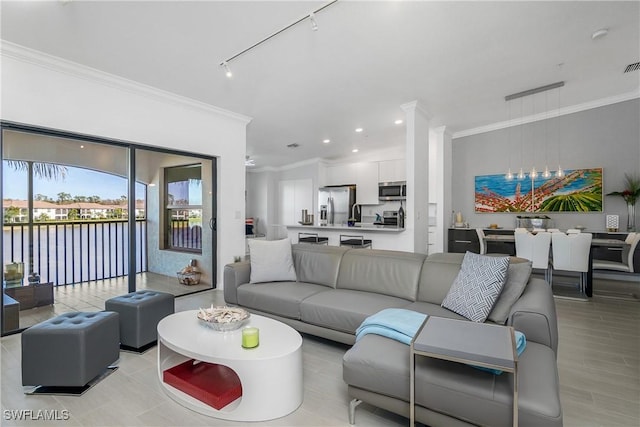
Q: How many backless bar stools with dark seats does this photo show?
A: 2